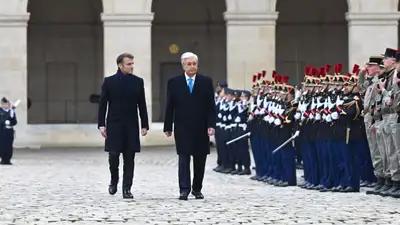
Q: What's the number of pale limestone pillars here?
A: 4